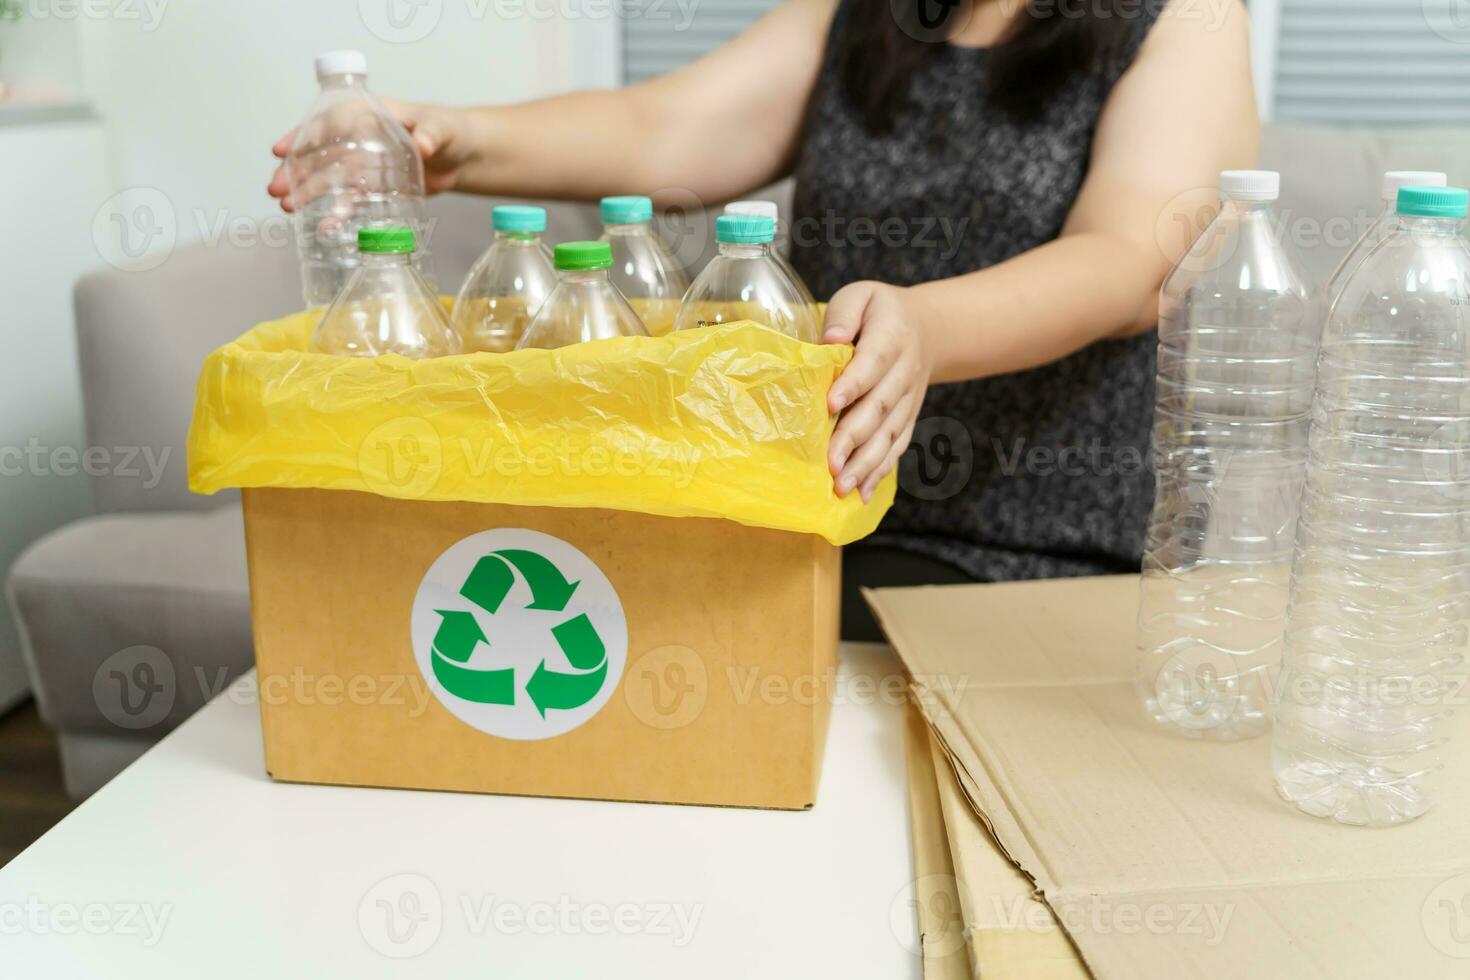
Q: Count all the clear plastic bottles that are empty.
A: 10